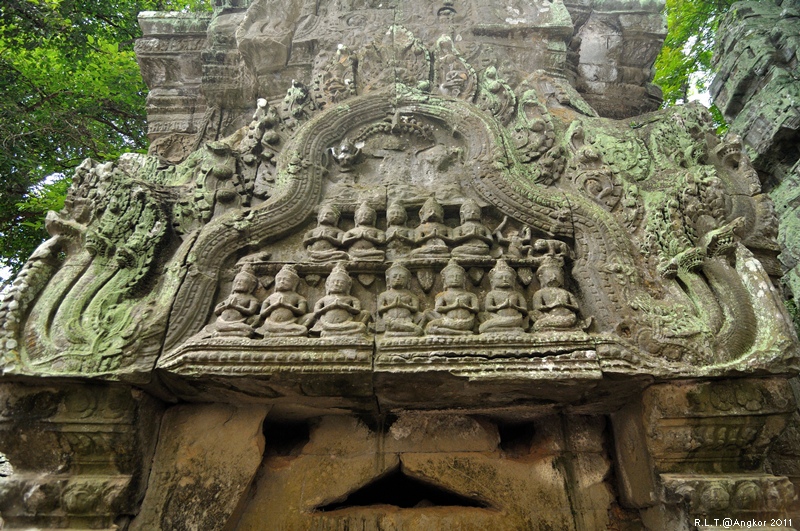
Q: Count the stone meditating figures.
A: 12